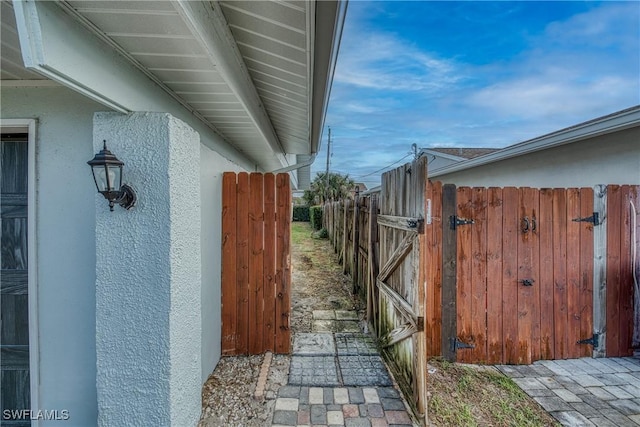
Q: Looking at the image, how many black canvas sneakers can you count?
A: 0